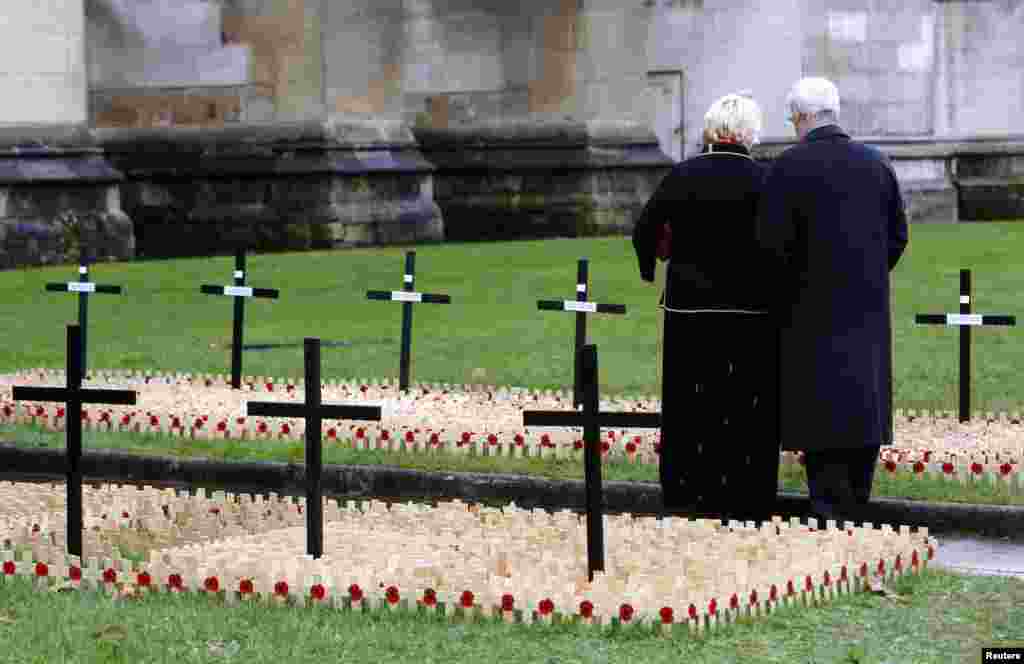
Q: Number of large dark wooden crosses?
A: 8